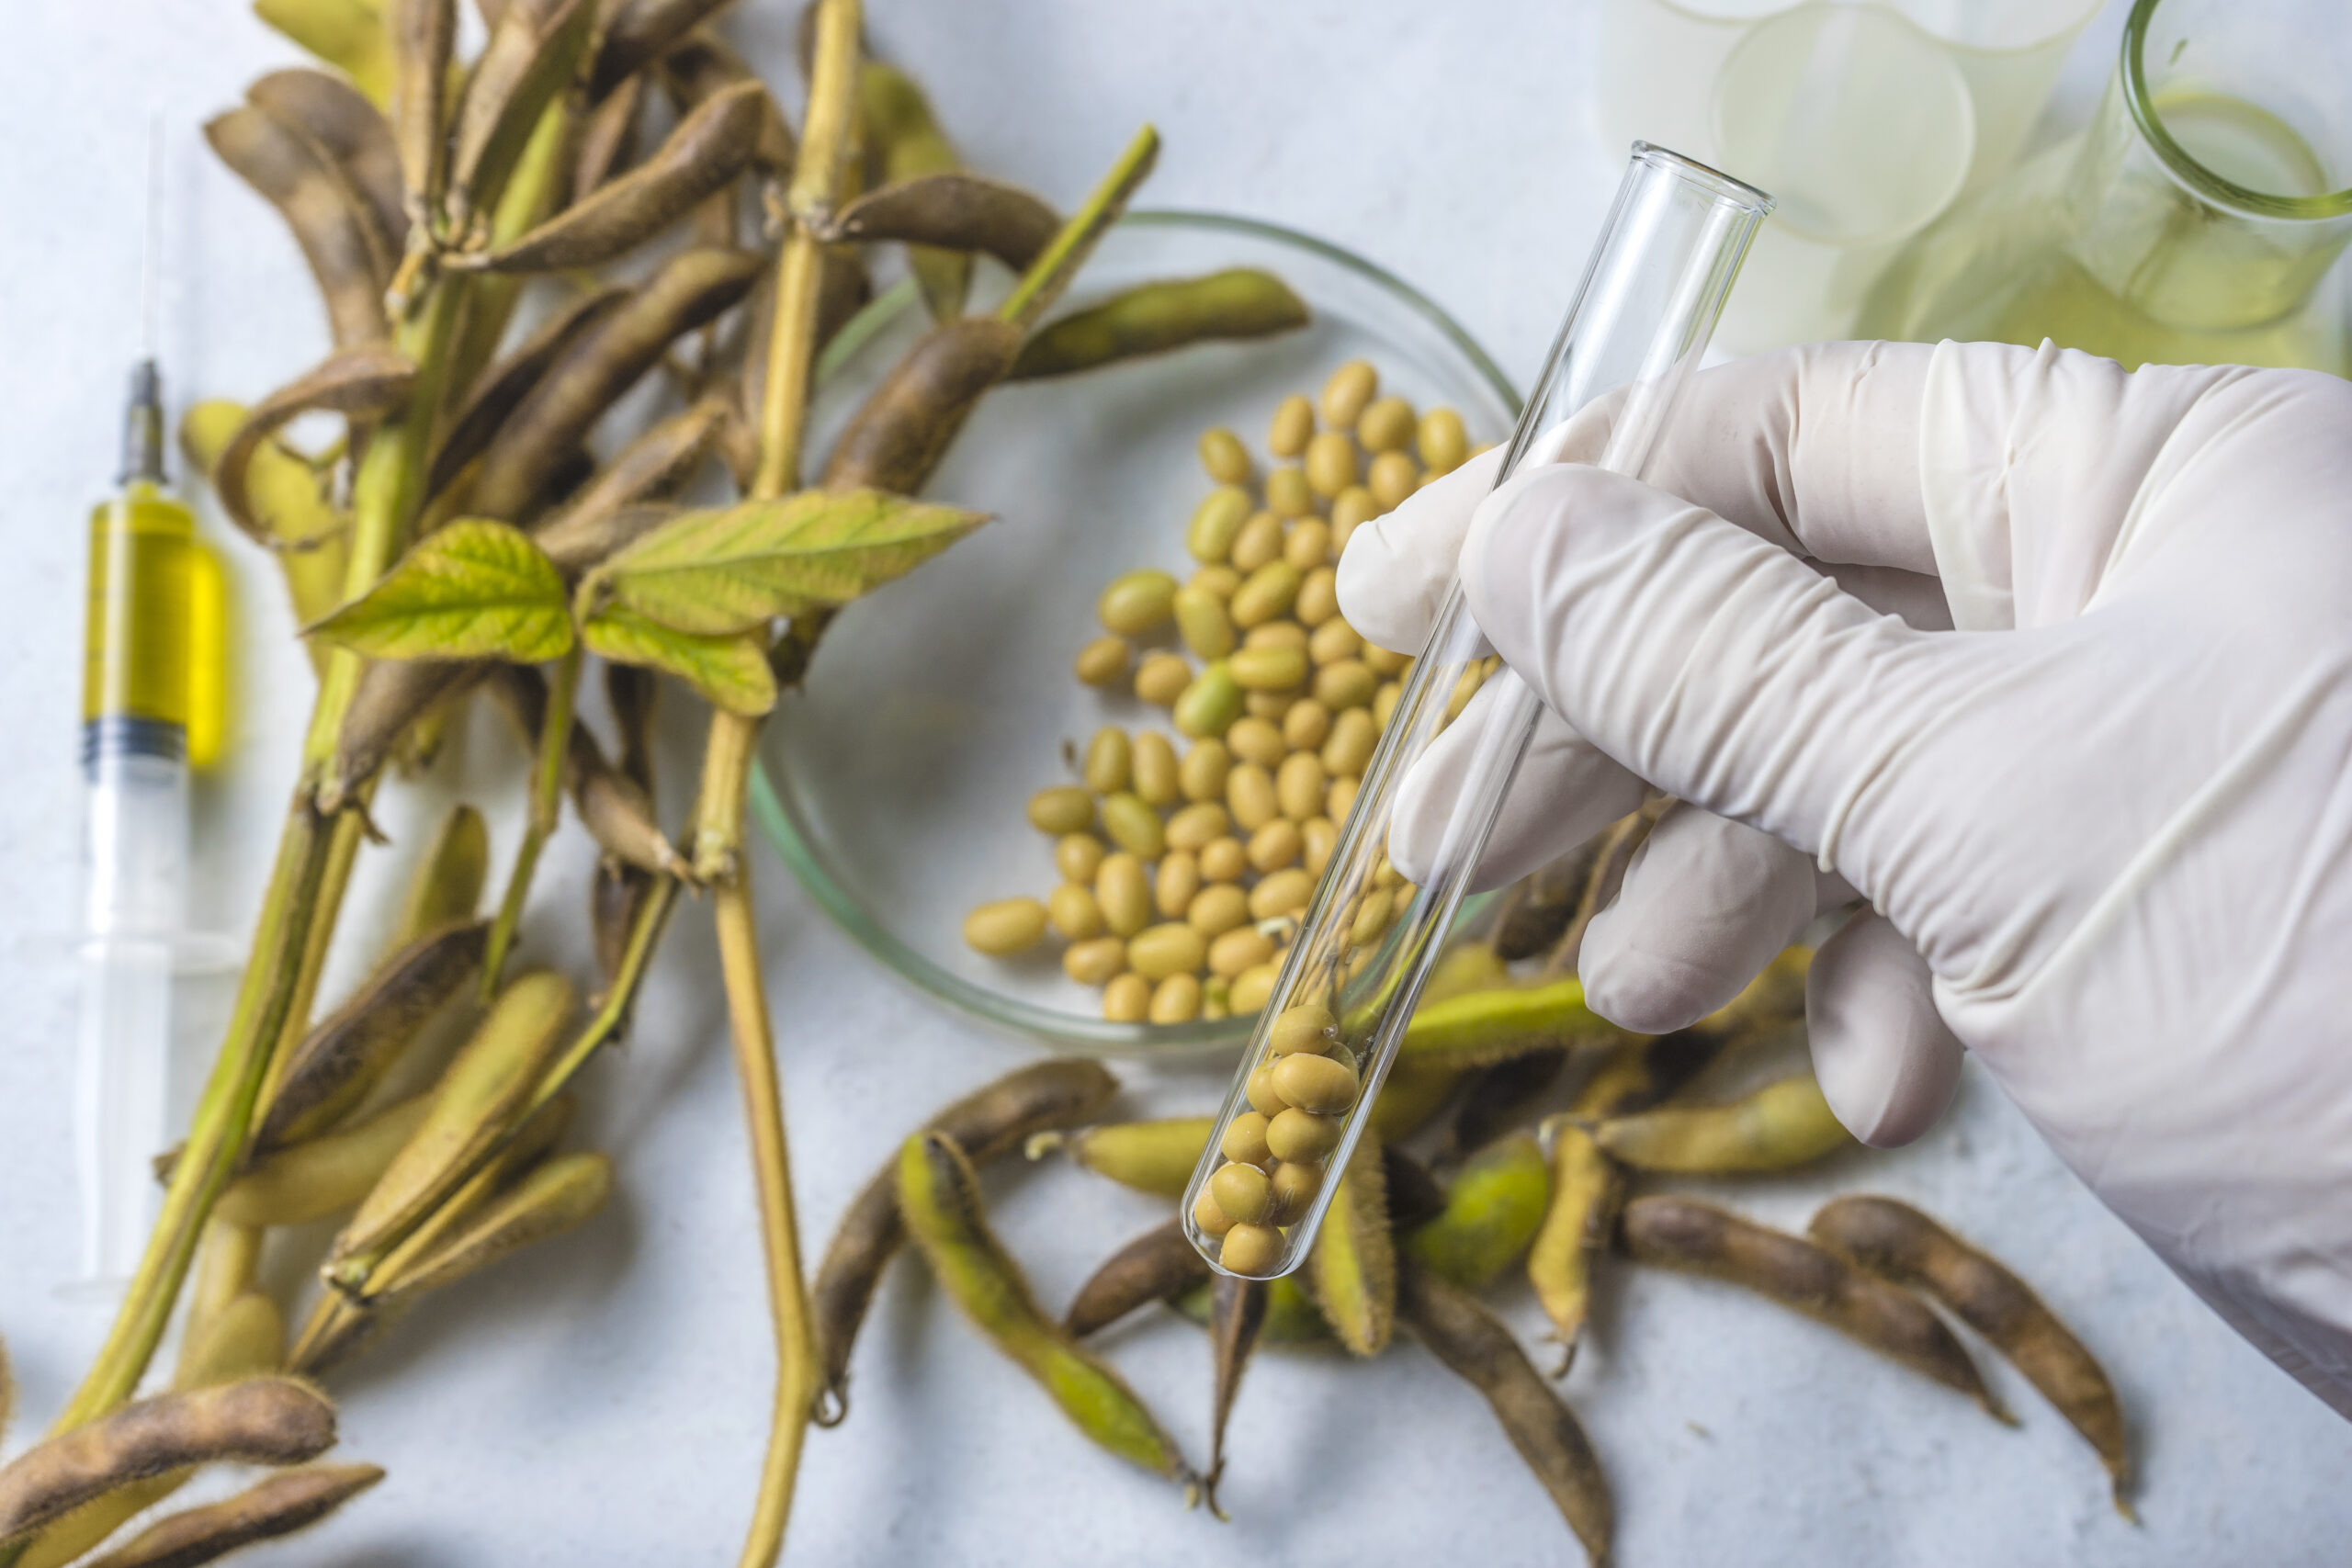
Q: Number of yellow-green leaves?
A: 3